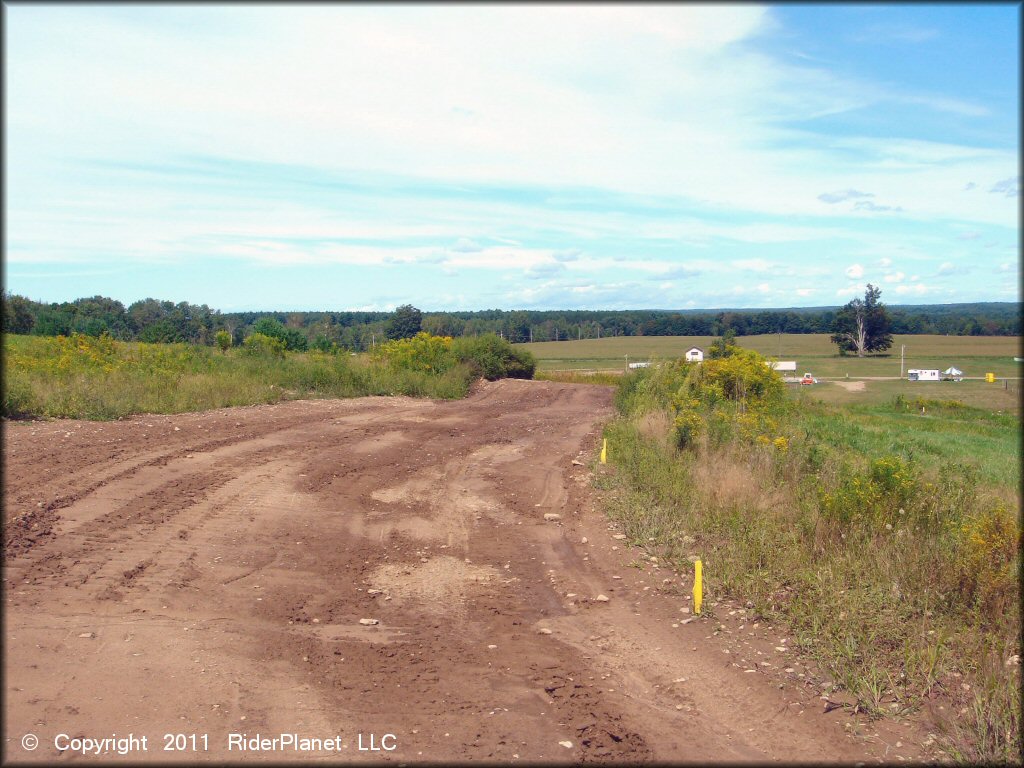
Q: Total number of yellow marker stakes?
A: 2